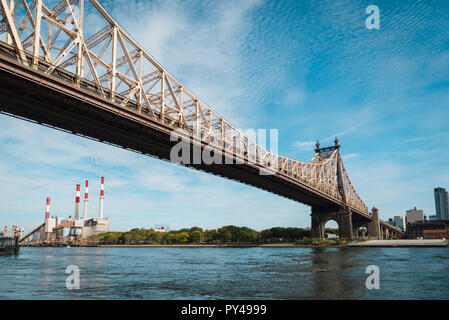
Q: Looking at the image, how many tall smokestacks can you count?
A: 4